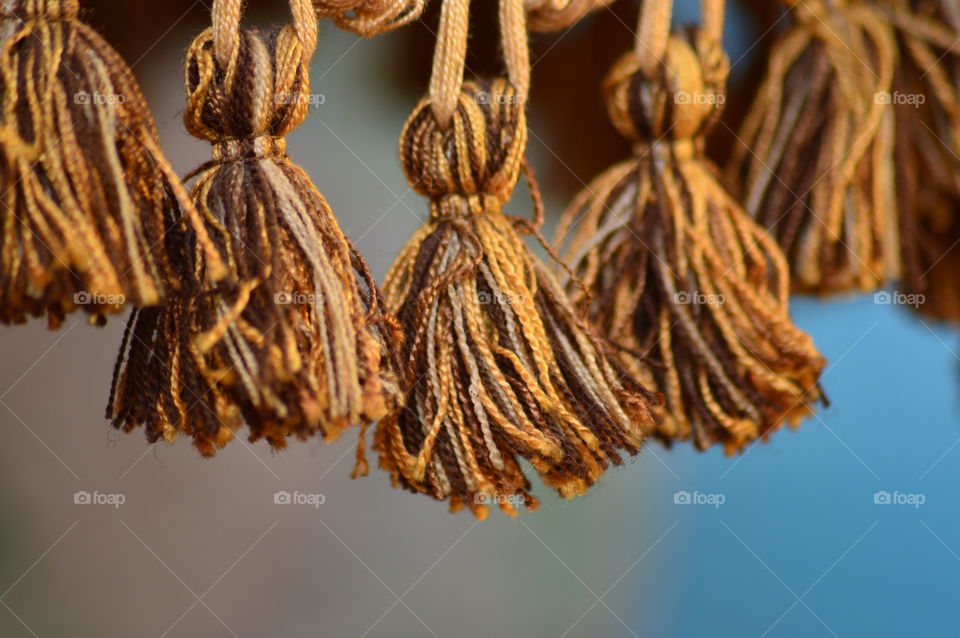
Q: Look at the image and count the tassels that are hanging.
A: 6